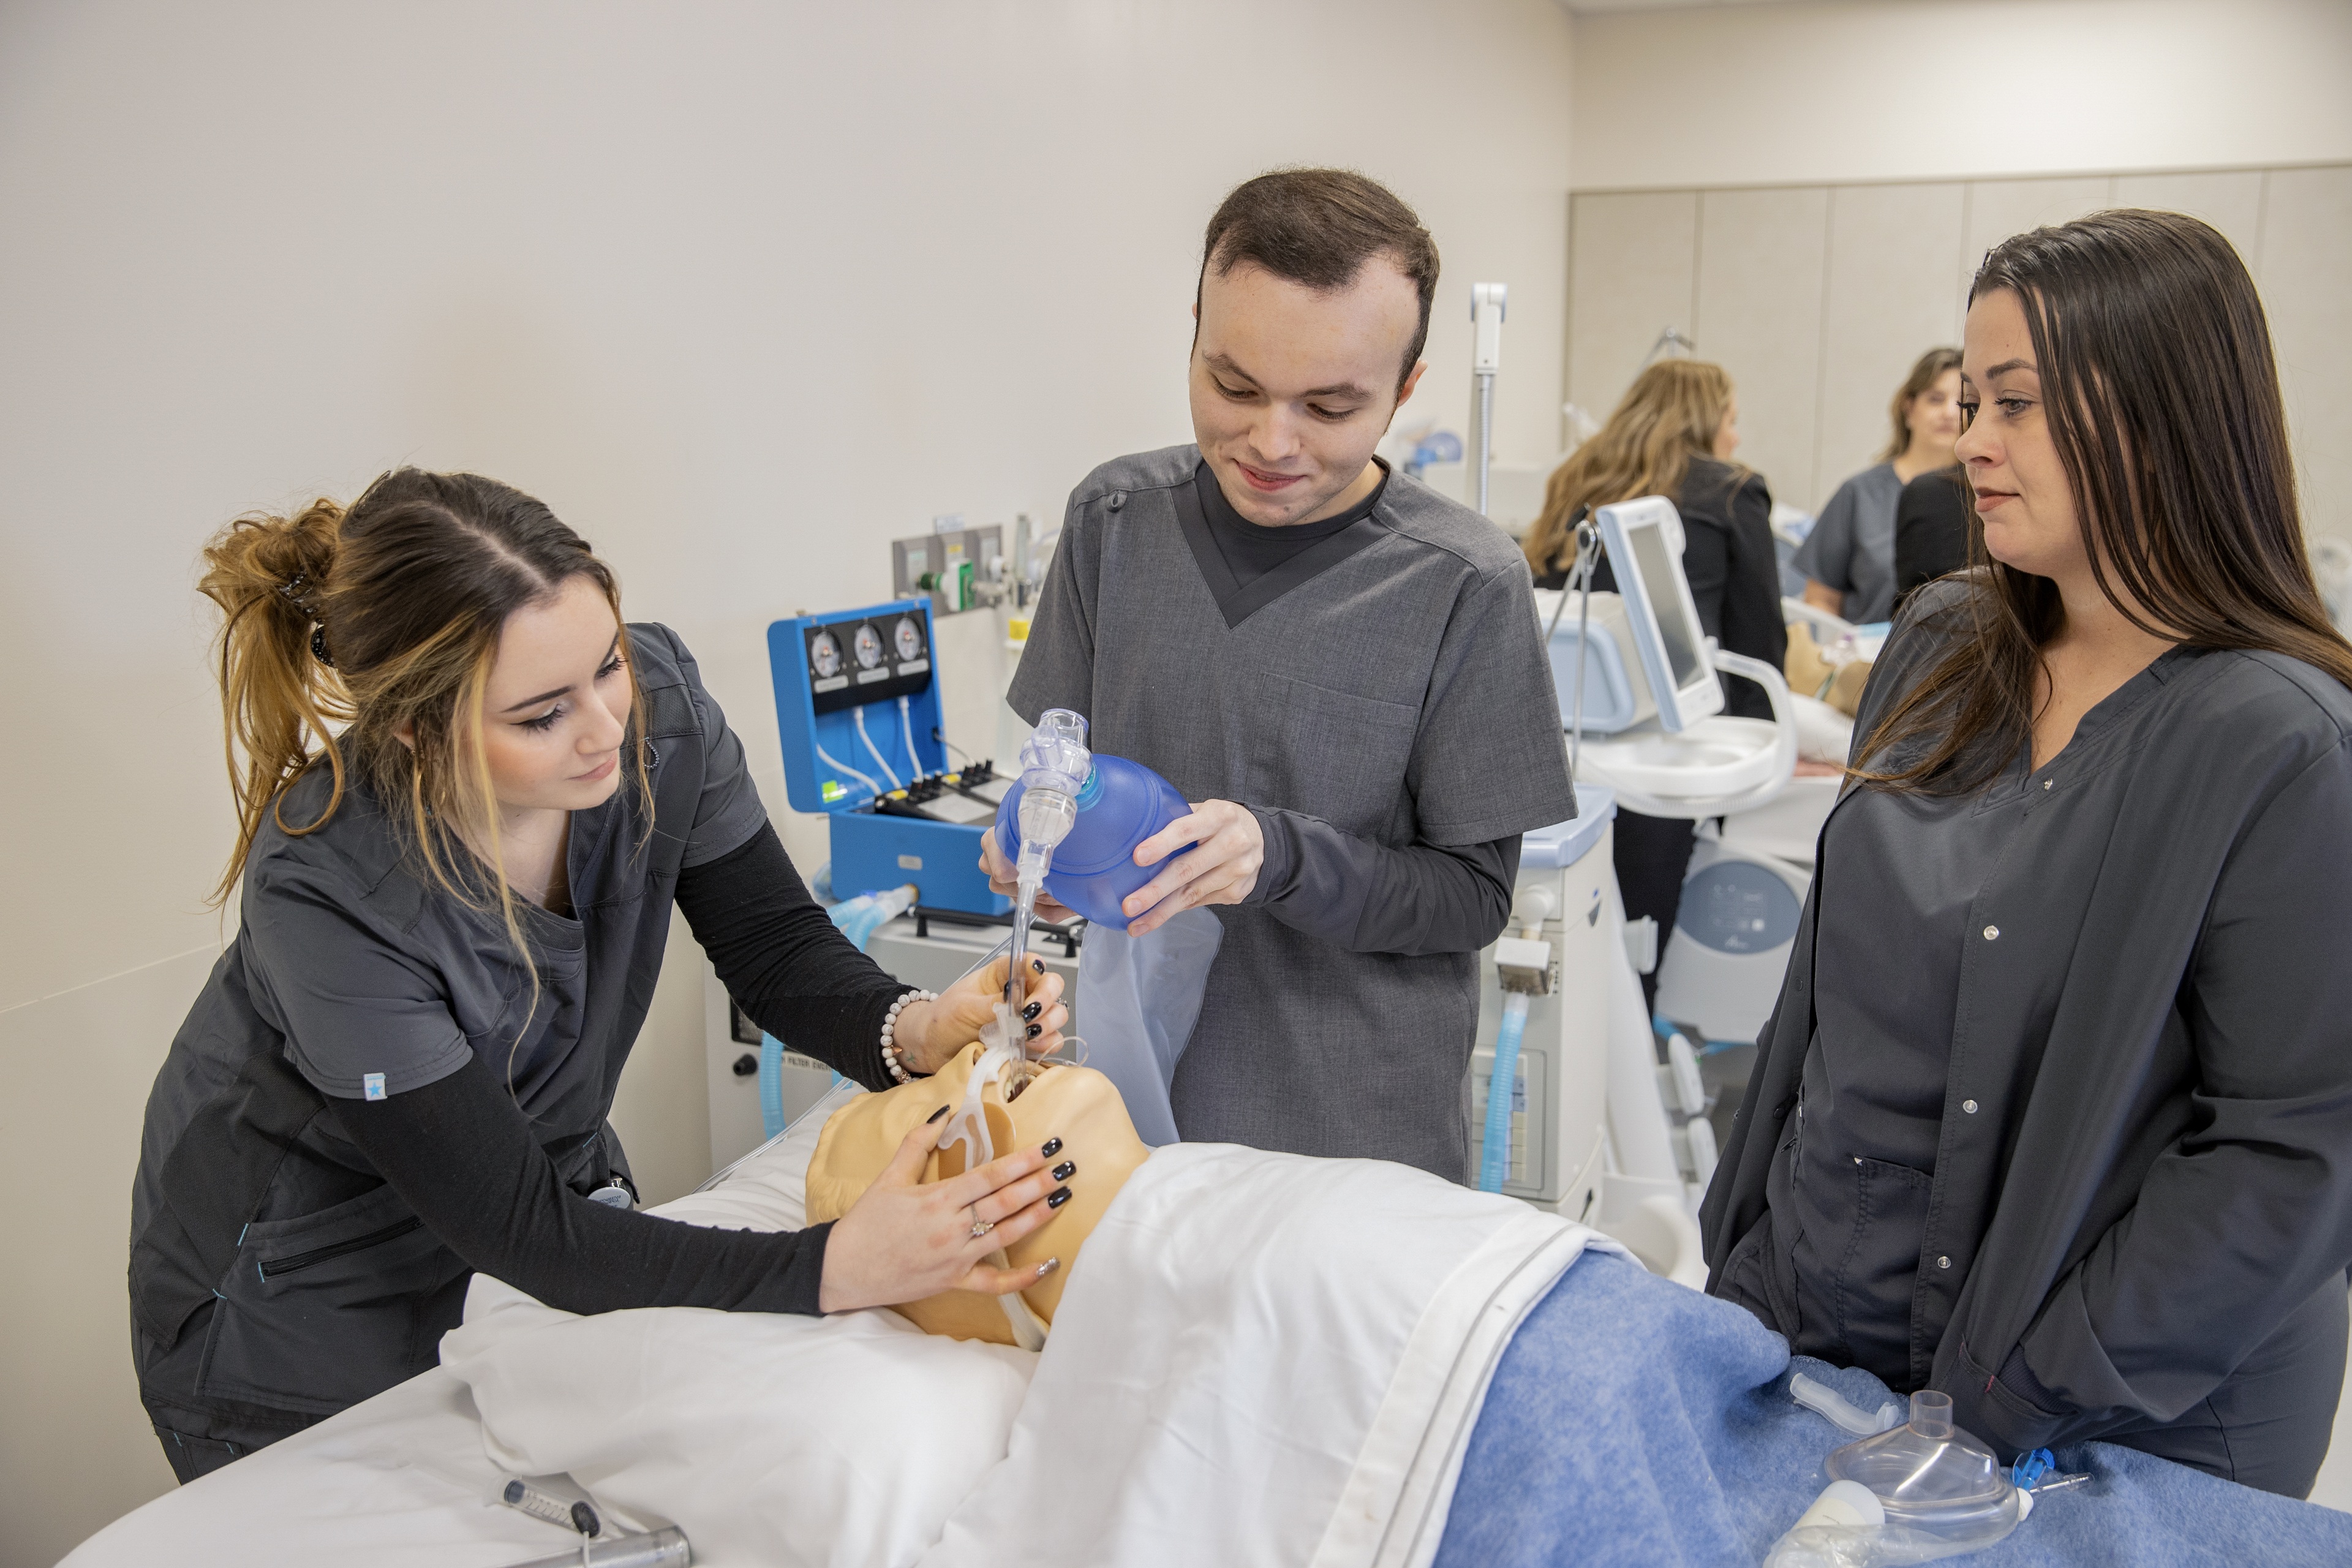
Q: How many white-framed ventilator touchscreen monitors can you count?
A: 1